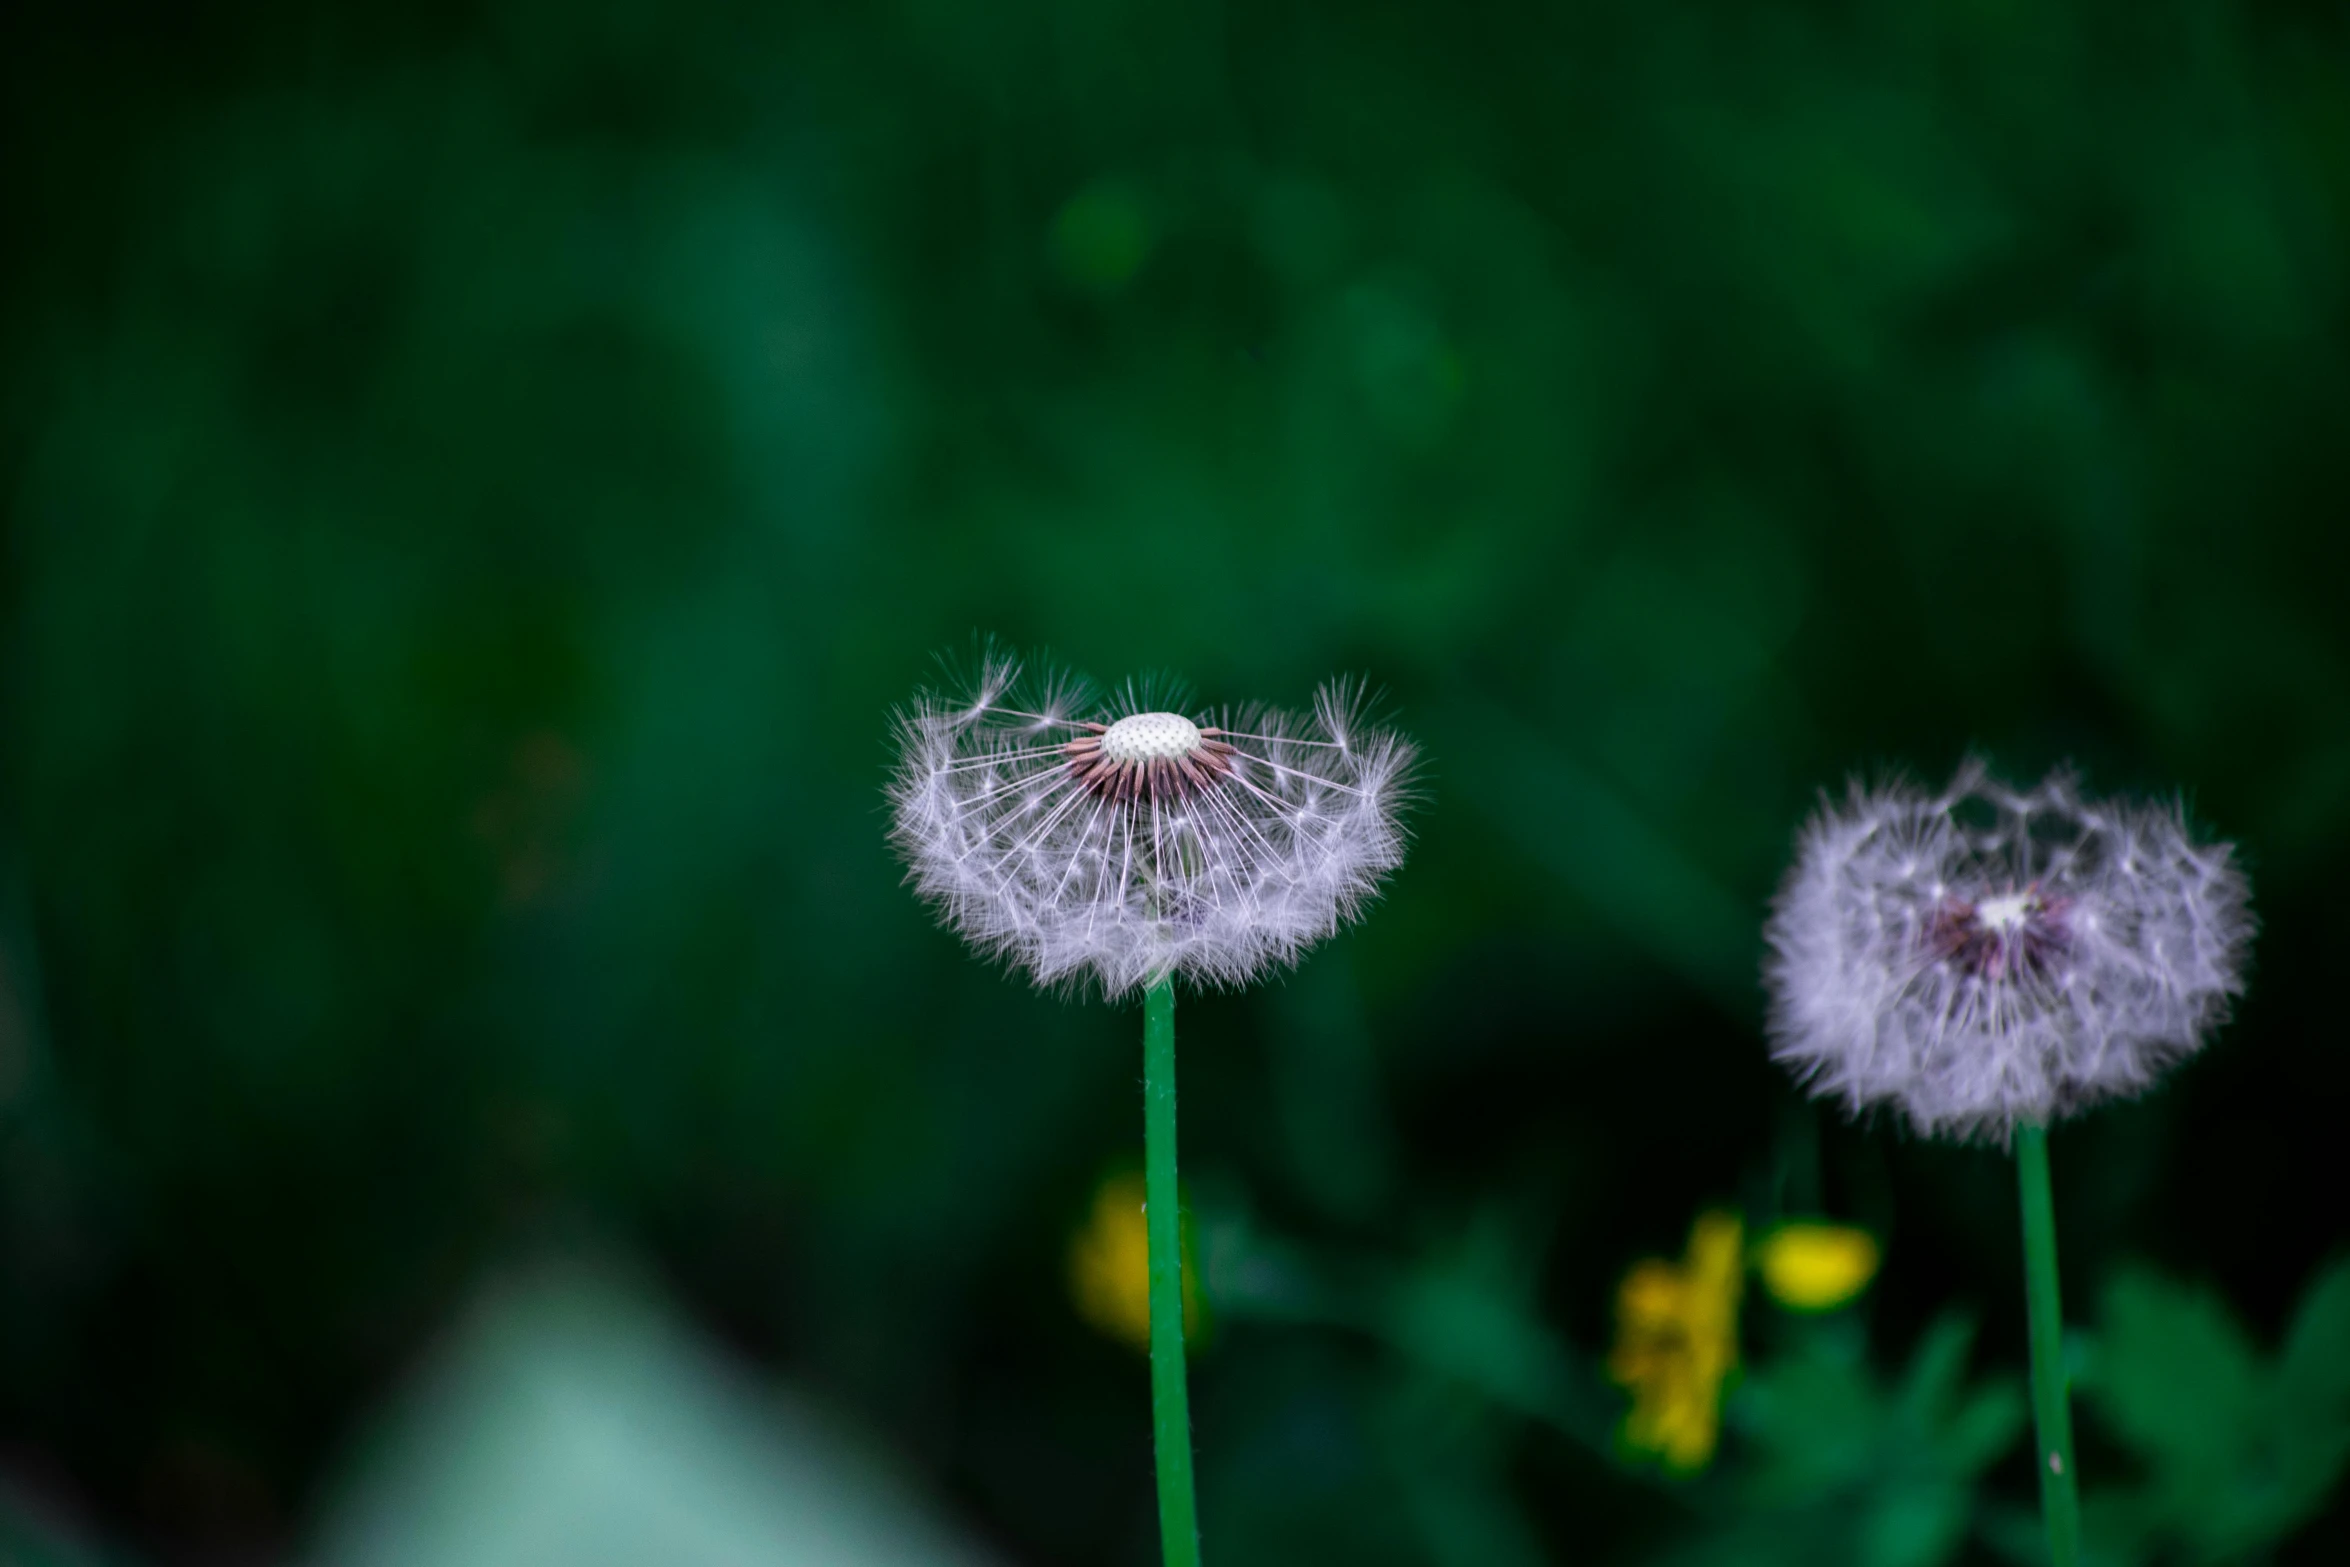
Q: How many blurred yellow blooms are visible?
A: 3